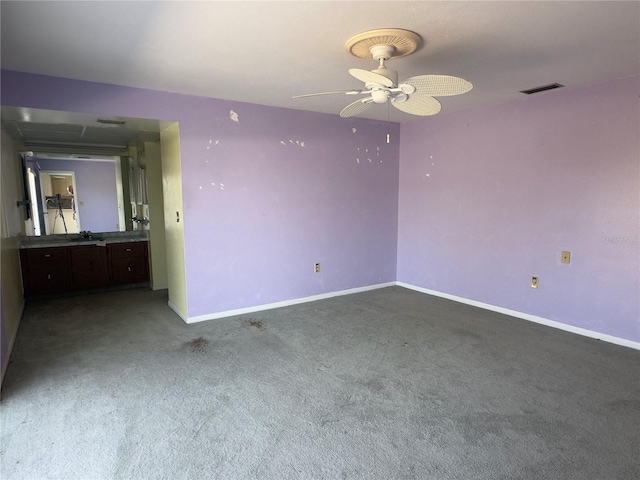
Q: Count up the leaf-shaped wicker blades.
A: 5